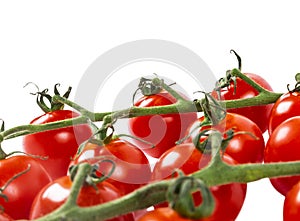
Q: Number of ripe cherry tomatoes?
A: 12